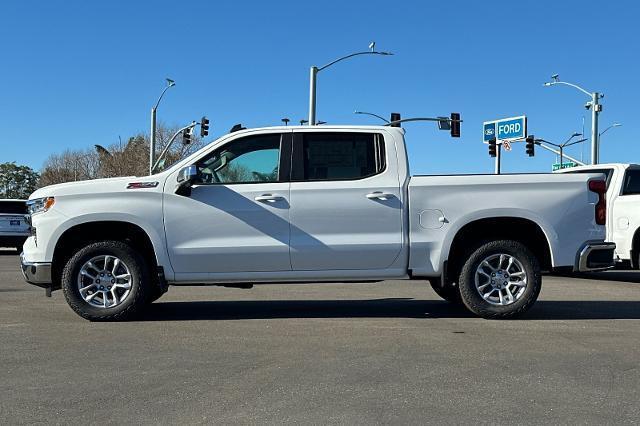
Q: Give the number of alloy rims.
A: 2